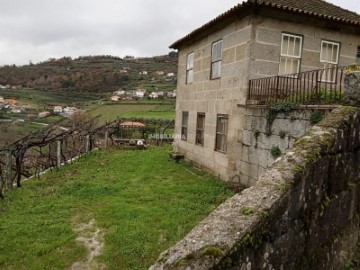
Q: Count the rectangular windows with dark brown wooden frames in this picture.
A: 3